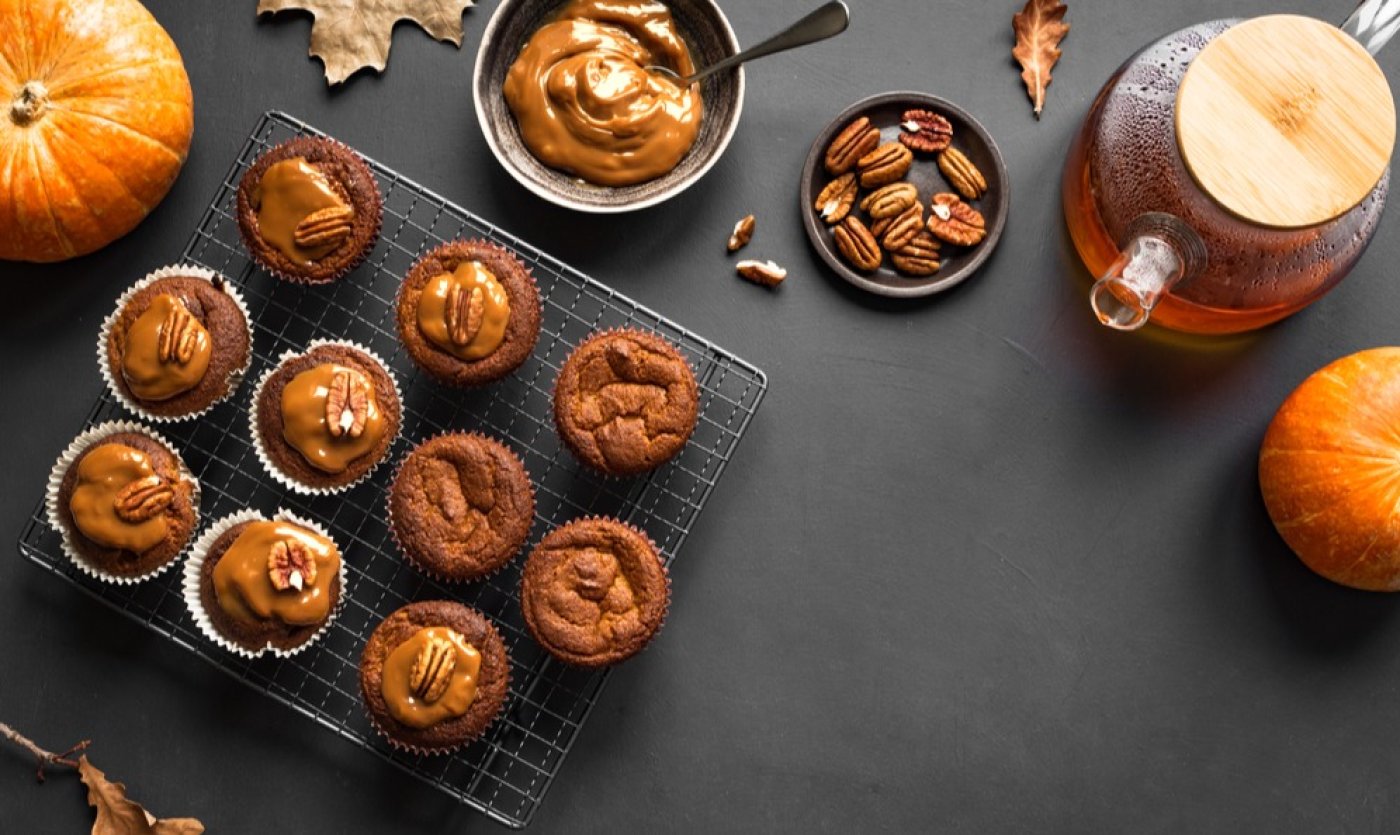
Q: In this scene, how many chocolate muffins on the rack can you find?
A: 10